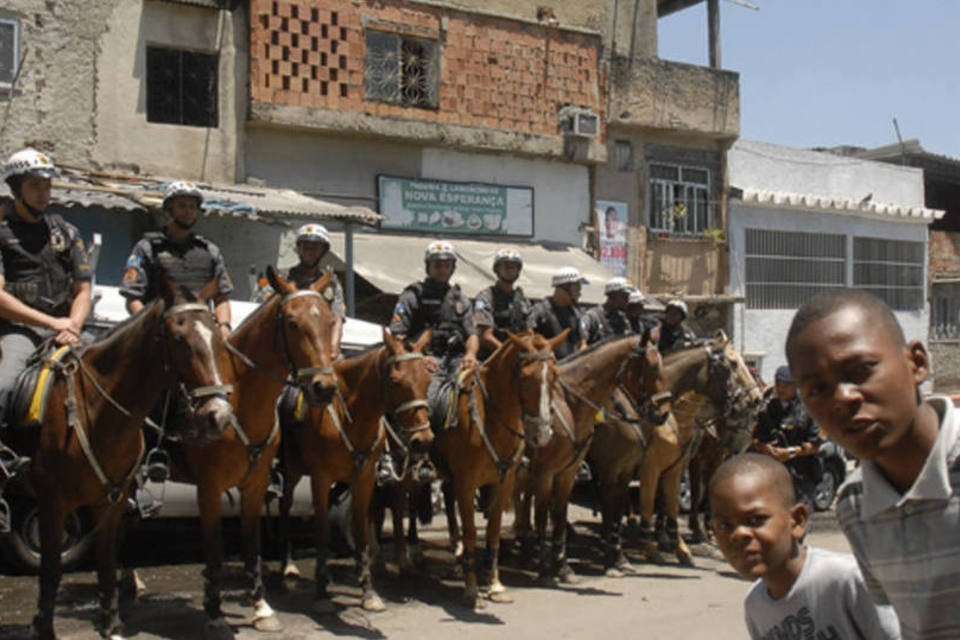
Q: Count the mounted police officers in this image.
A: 9